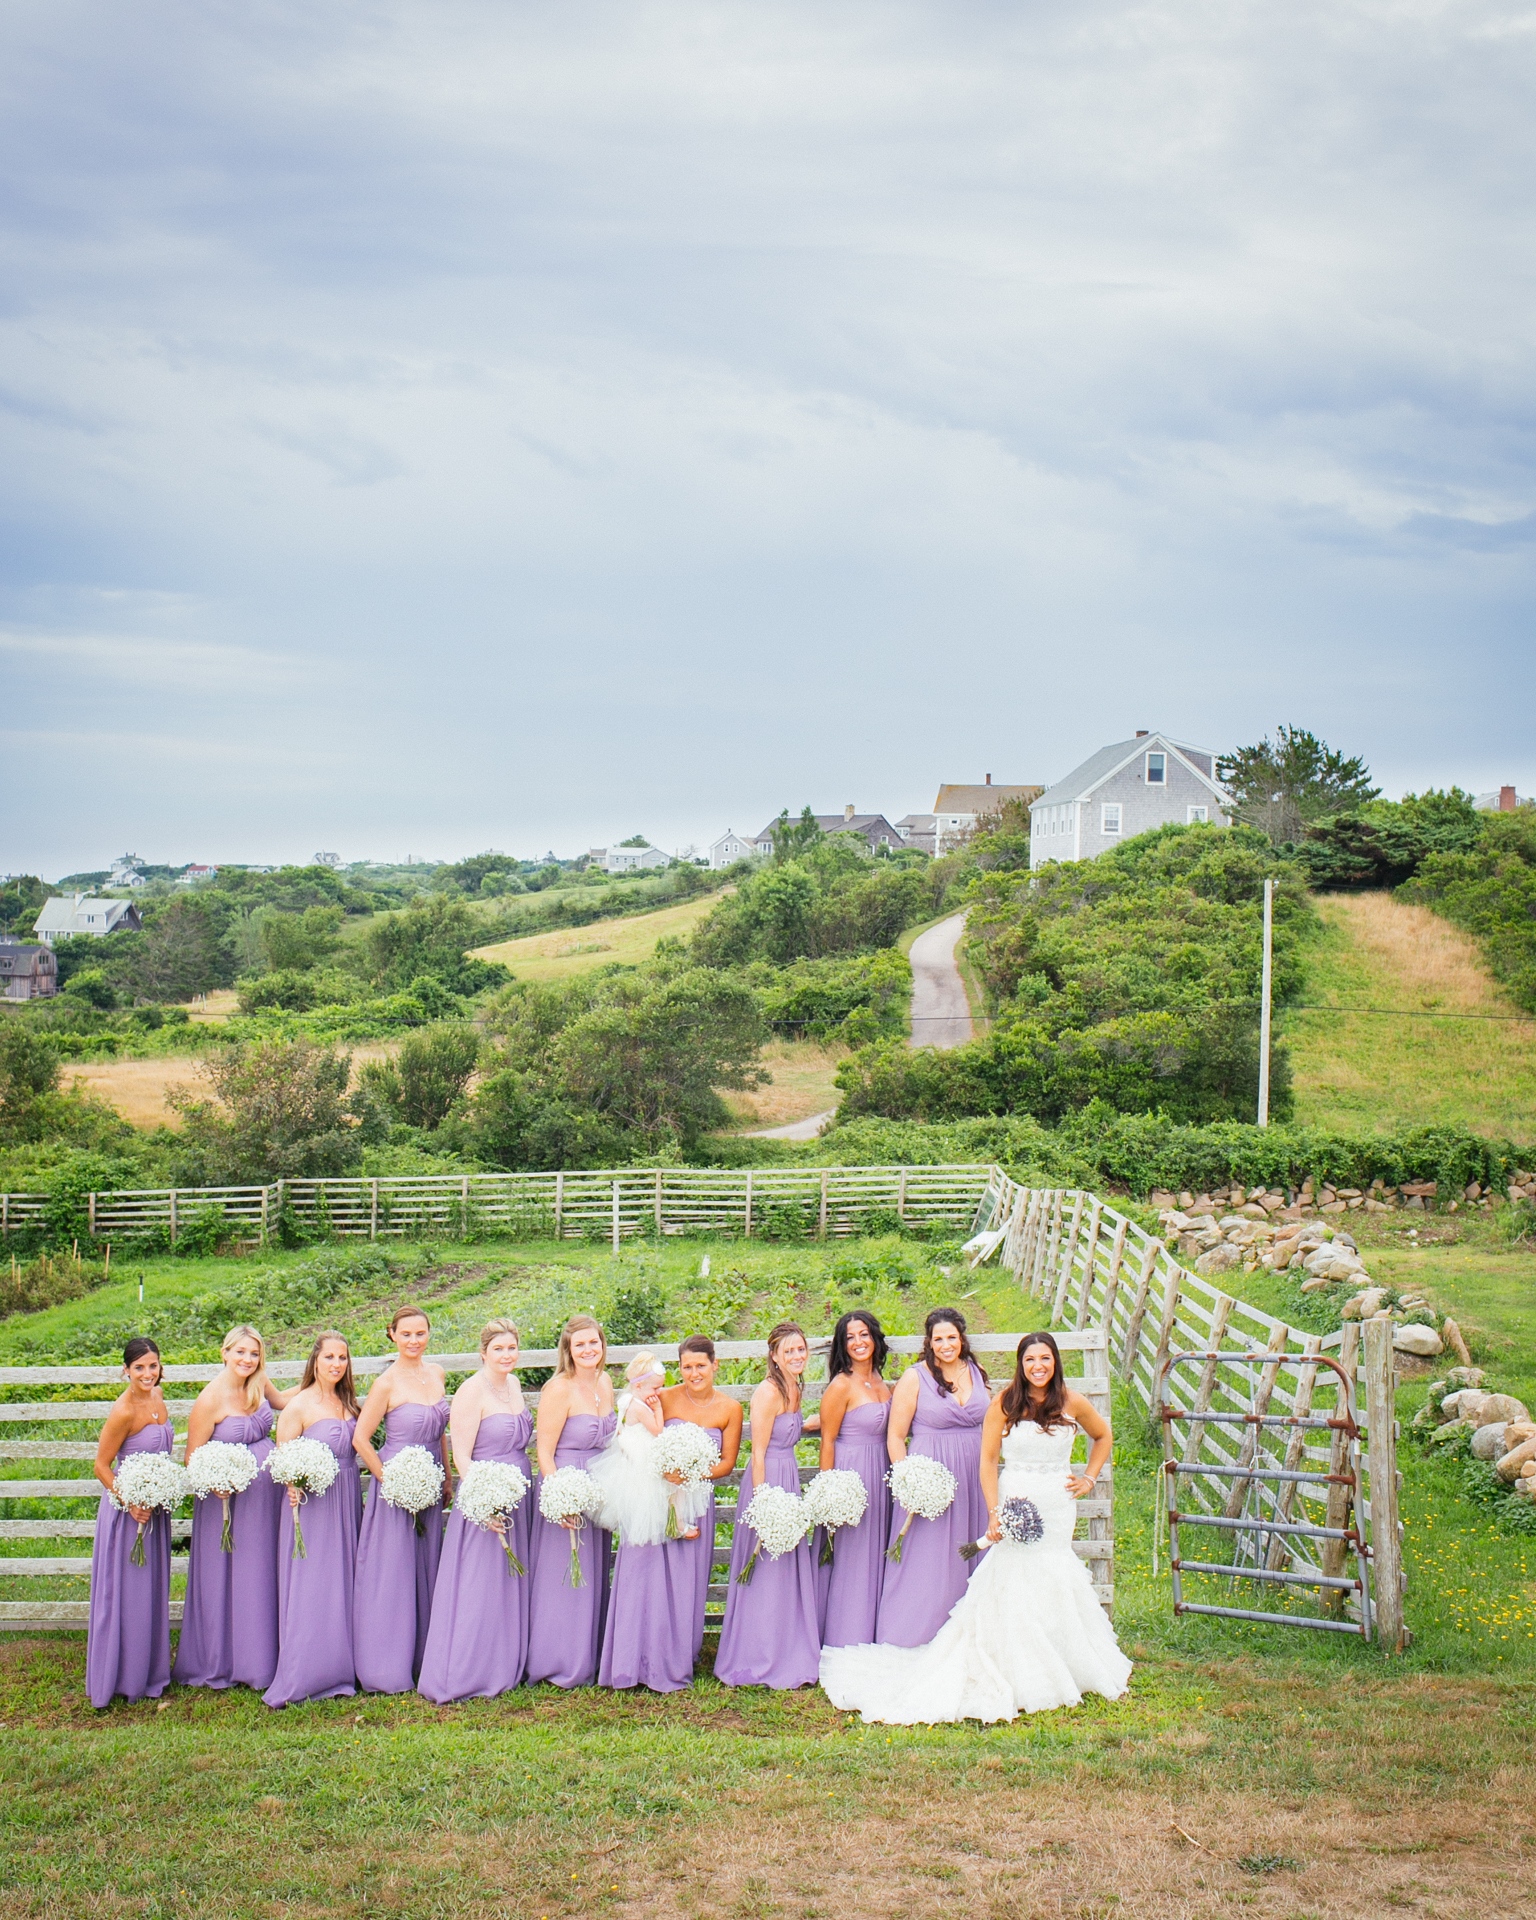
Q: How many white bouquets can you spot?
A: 10